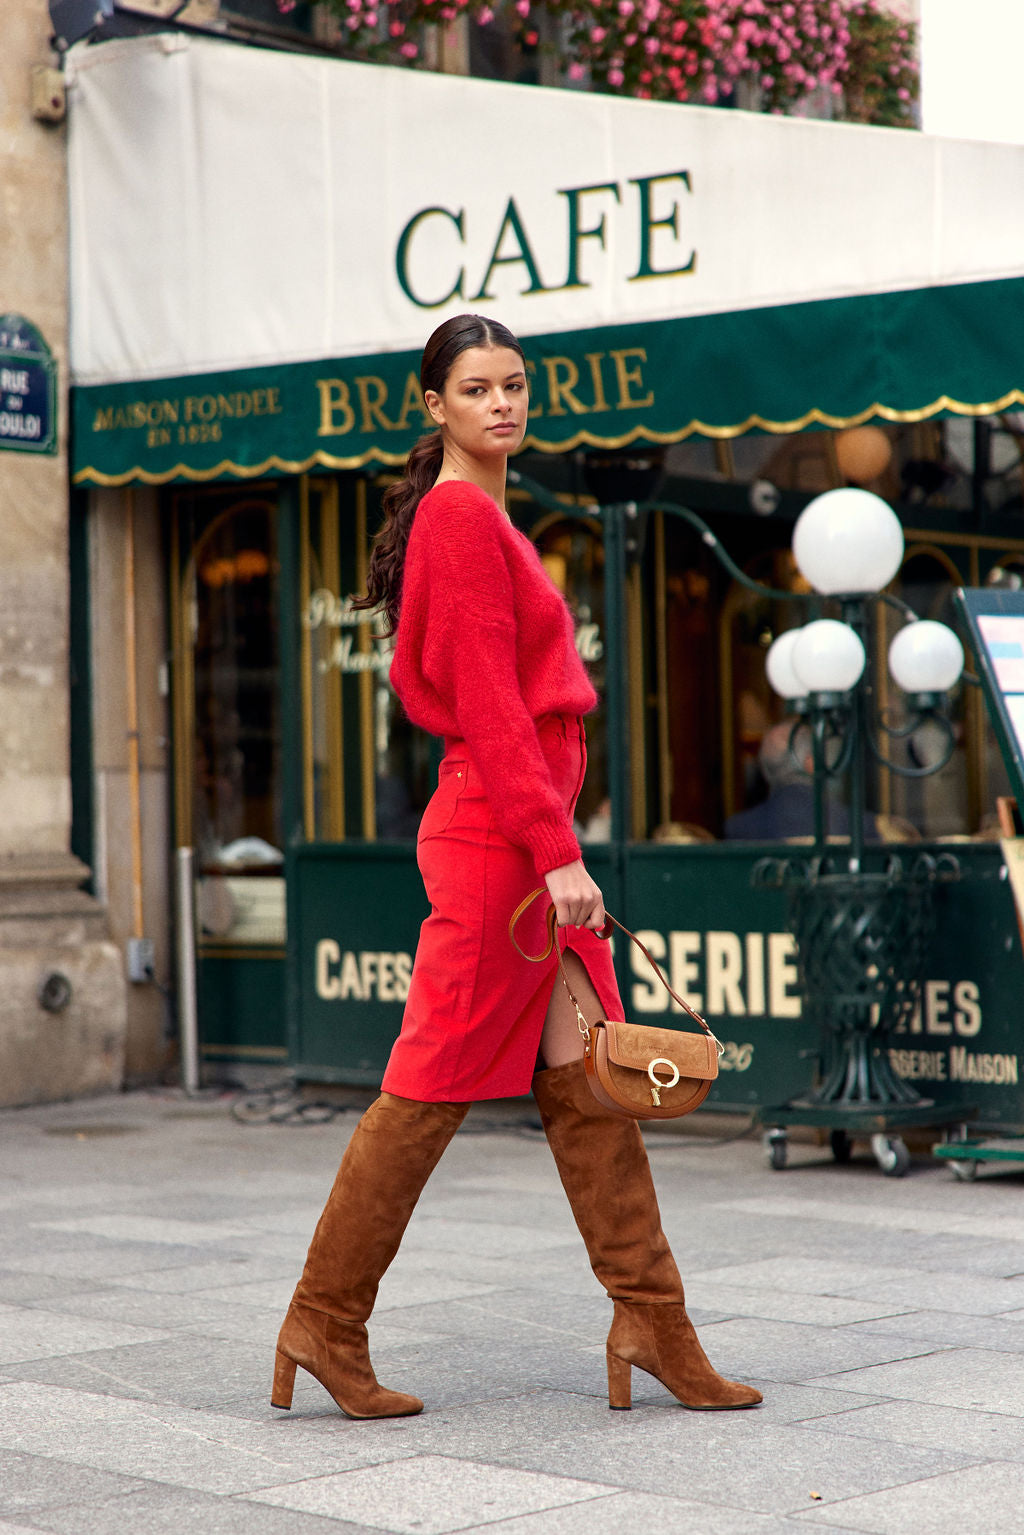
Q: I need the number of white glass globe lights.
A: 4